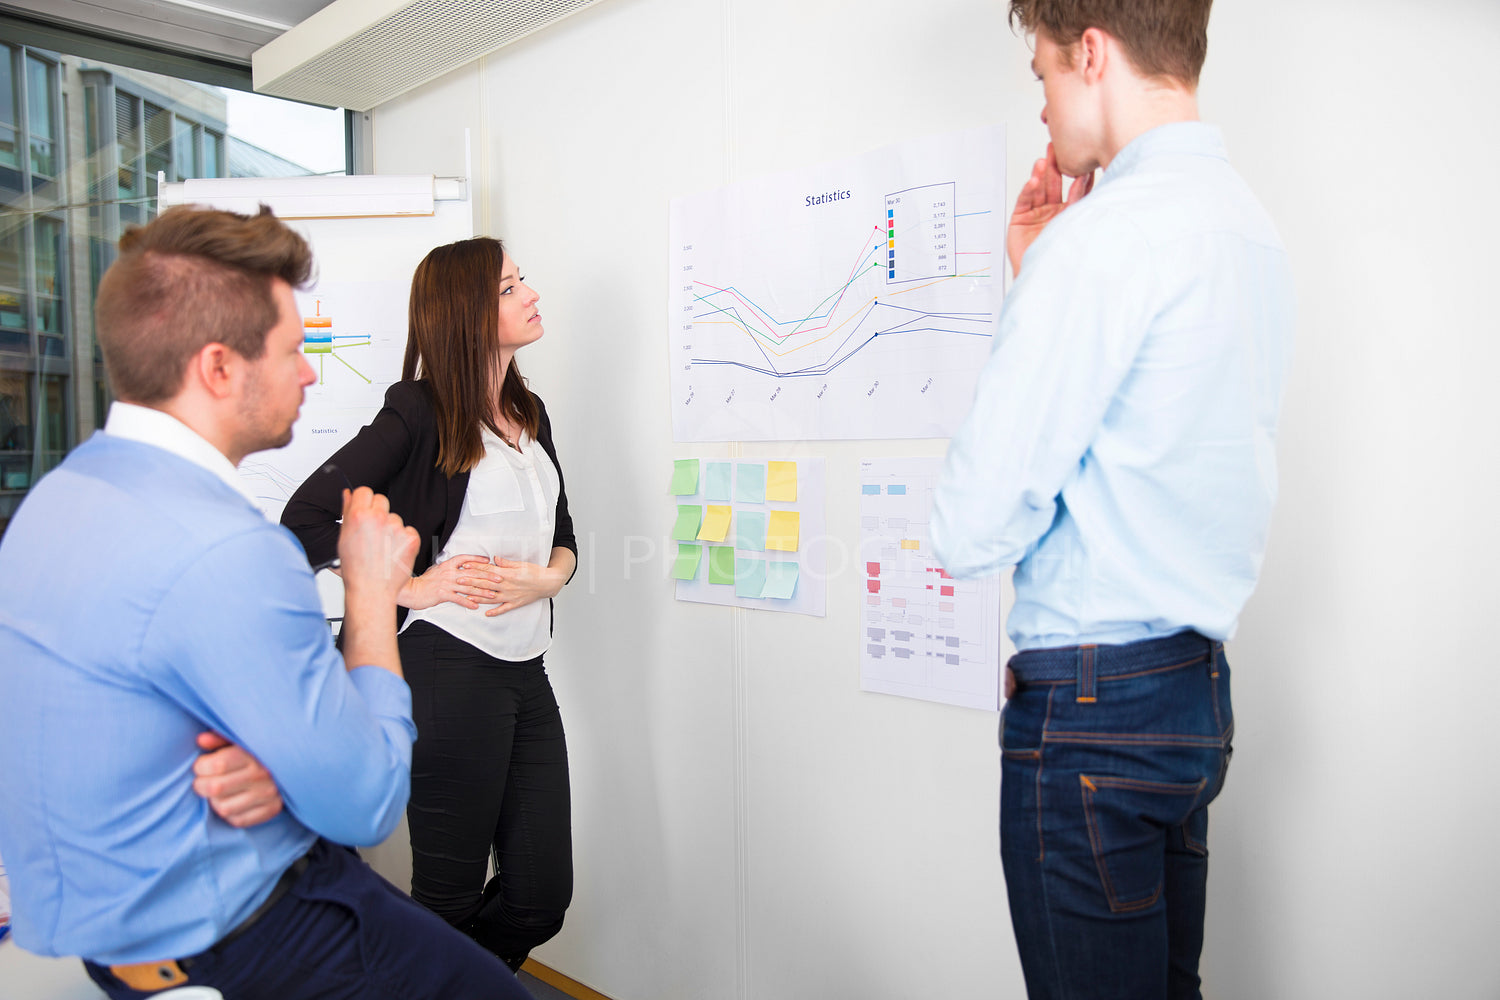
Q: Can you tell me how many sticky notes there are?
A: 12